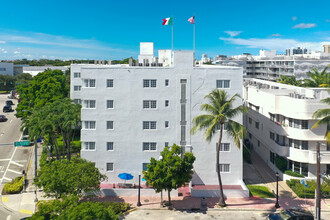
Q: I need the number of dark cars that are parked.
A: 1